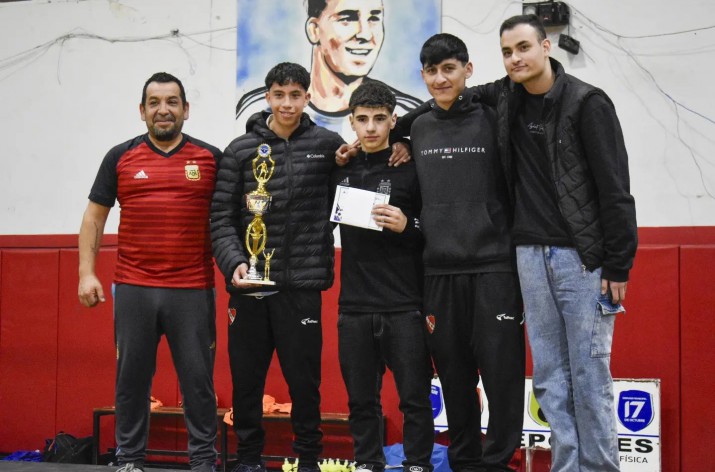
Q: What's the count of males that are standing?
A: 5